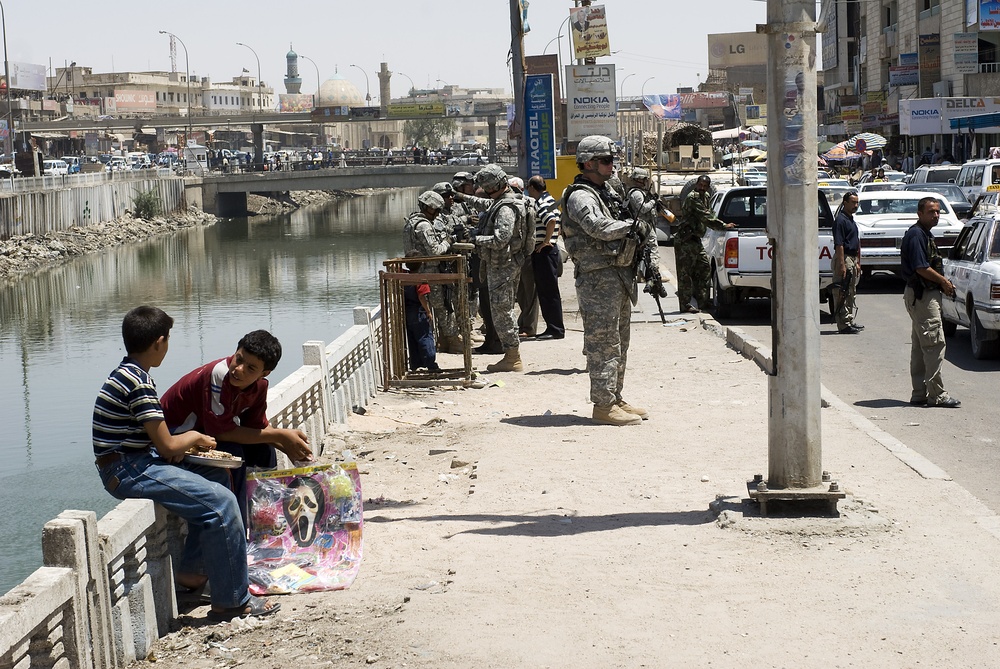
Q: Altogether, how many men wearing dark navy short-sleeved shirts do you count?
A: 2